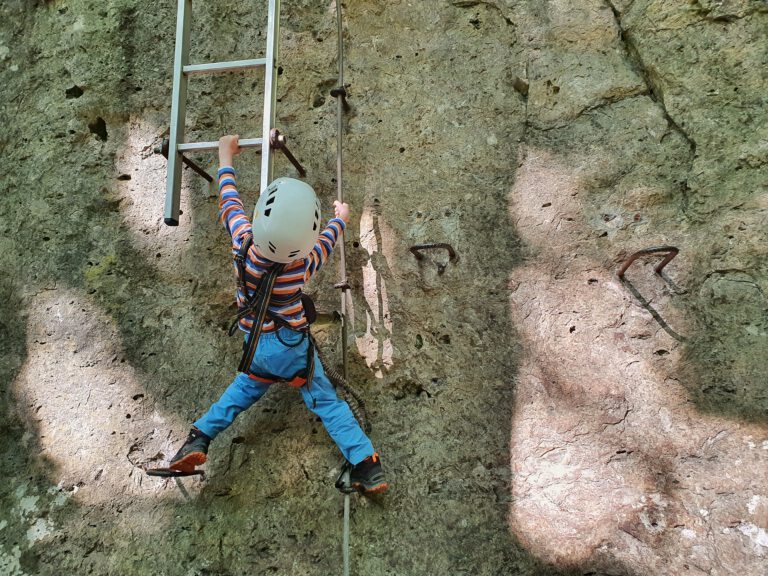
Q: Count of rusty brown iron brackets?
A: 2